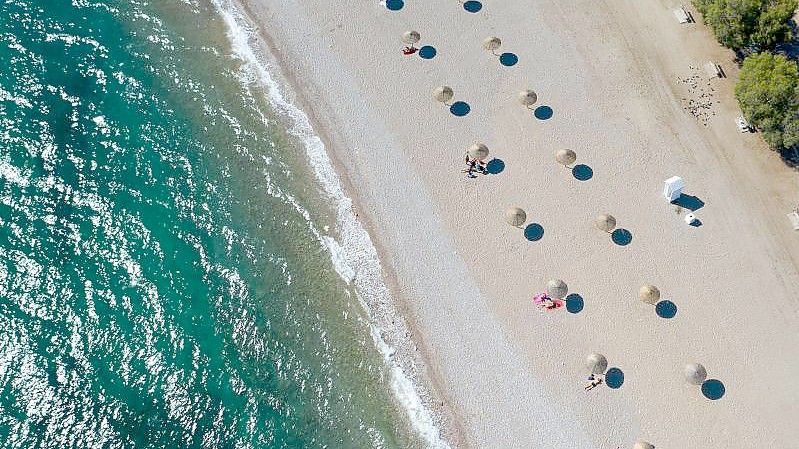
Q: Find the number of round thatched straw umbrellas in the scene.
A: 13